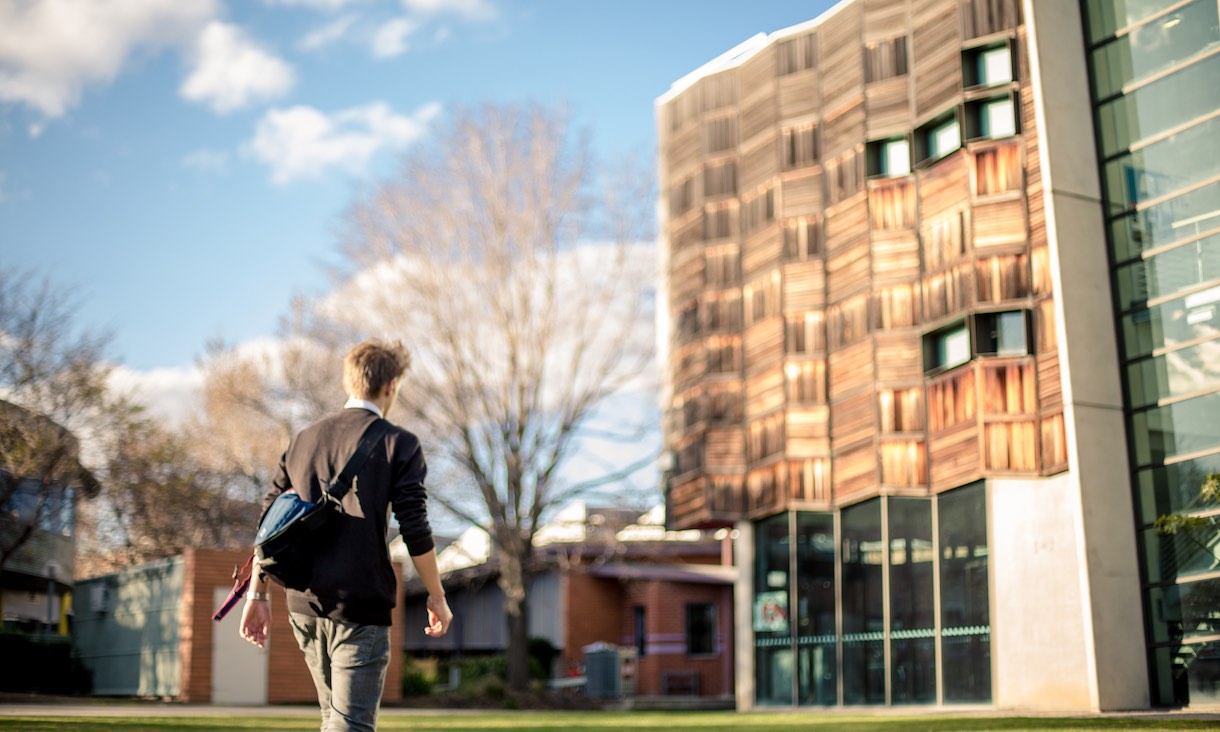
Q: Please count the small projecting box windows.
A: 6